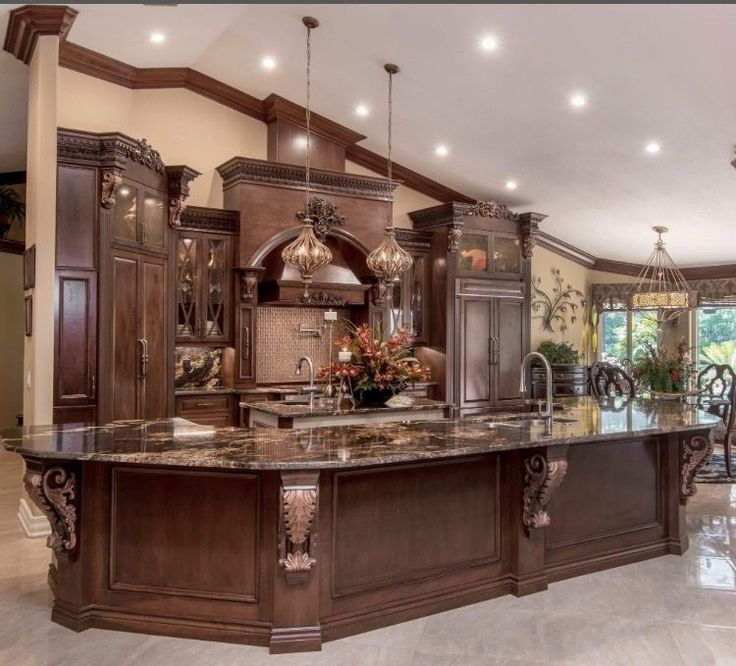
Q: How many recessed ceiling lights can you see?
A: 8